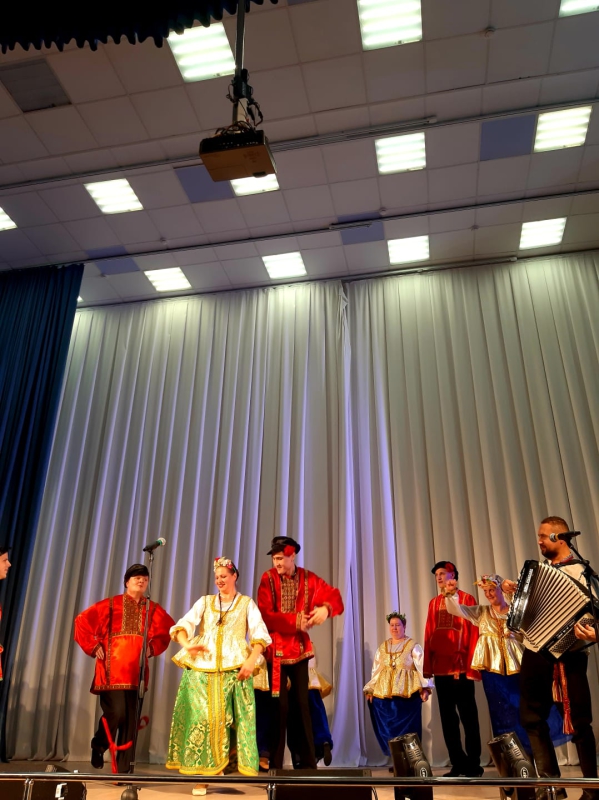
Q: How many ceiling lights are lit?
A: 12